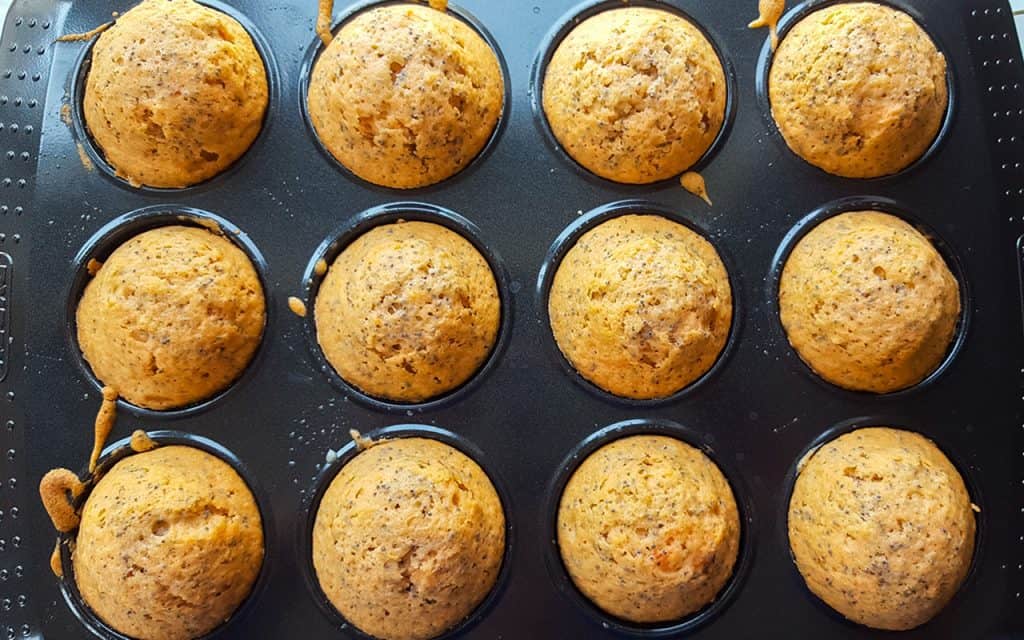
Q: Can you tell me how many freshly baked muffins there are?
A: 12